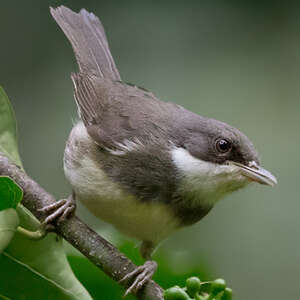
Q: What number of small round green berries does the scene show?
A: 4